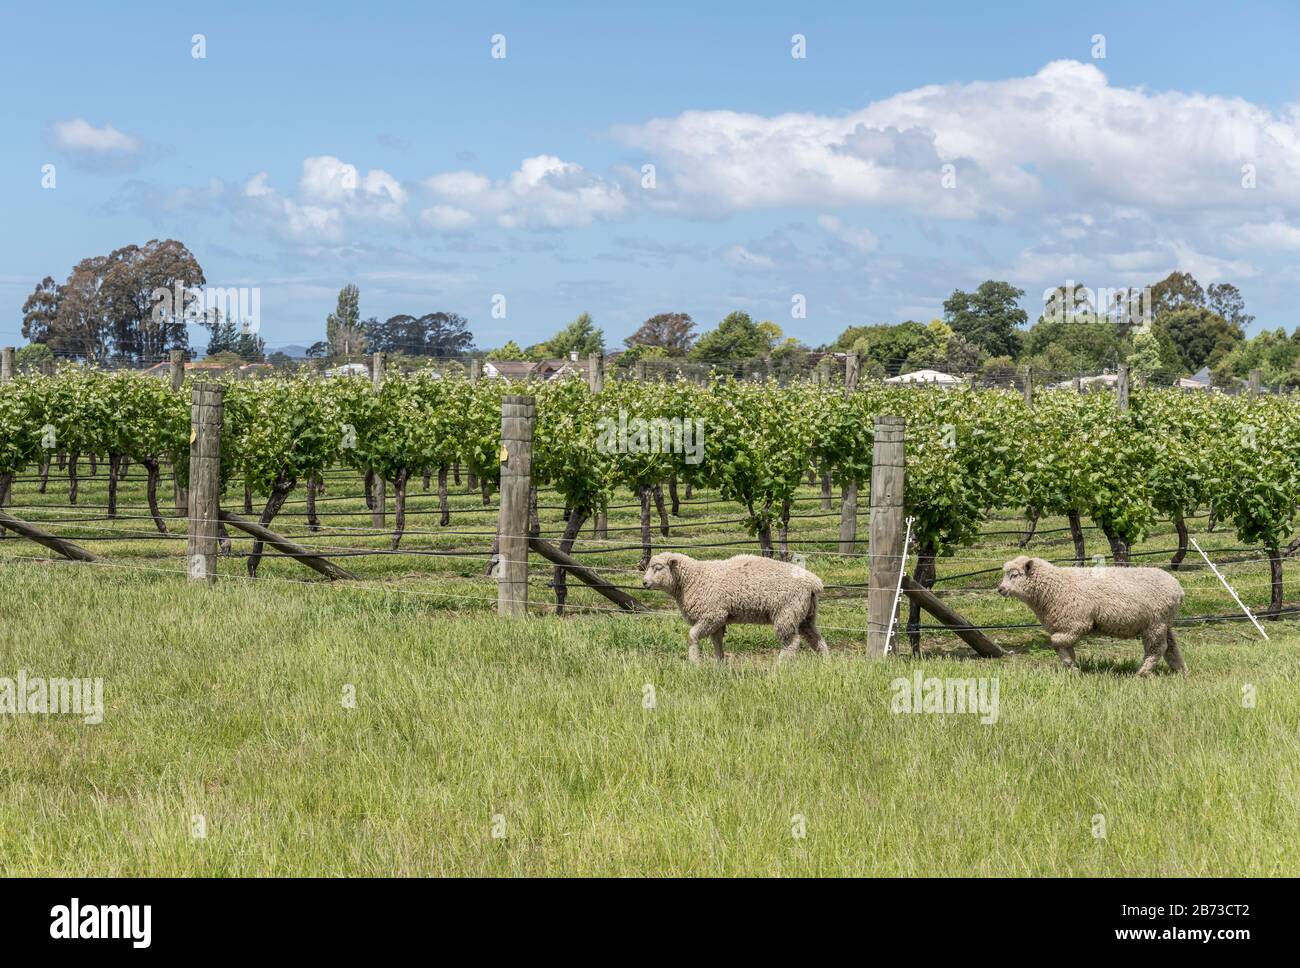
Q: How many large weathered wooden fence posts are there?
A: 3